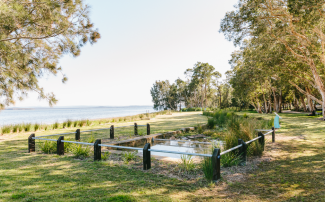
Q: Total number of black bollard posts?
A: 12